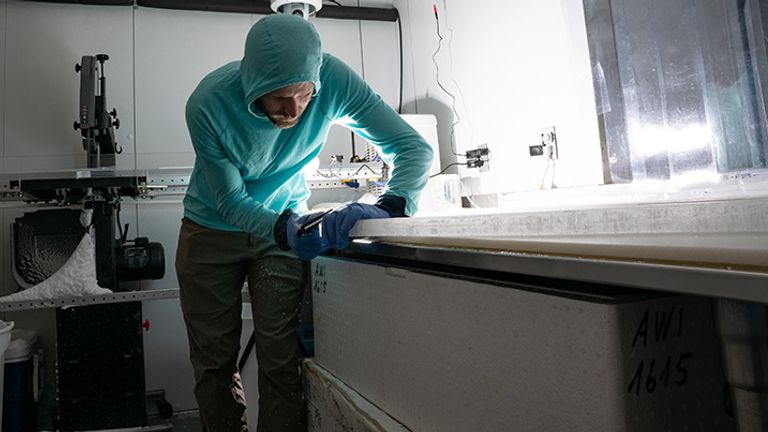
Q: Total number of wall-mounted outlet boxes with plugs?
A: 2